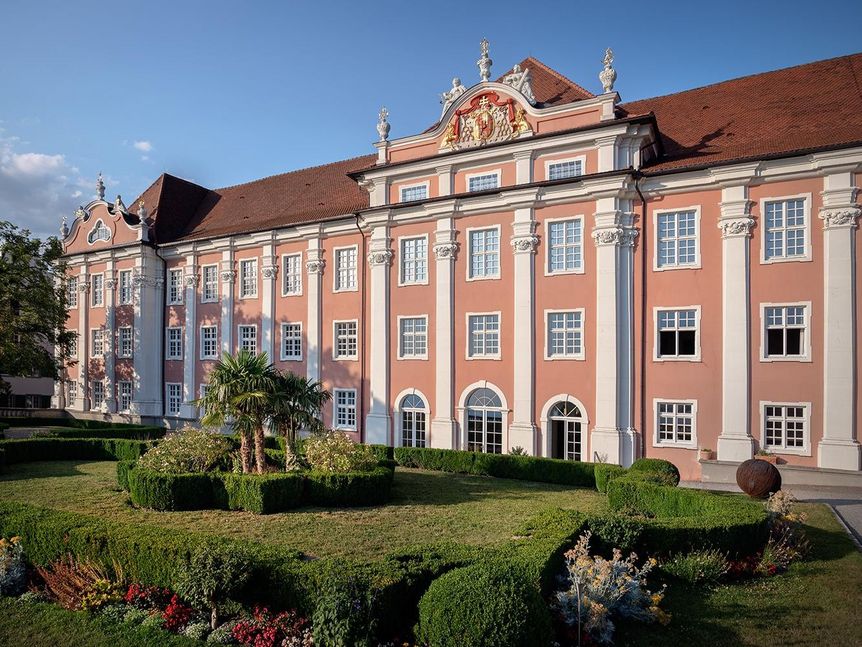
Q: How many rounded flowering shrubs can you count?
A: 2